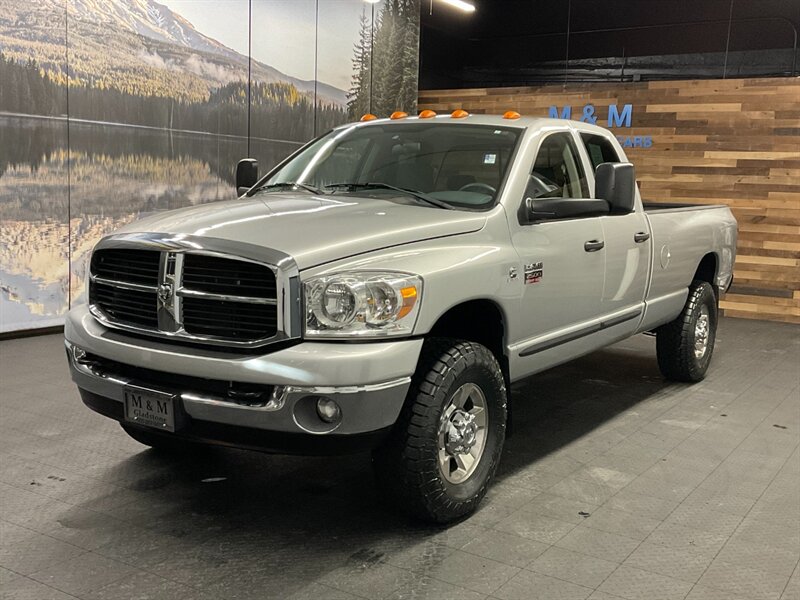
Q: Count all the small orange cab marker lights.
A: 5